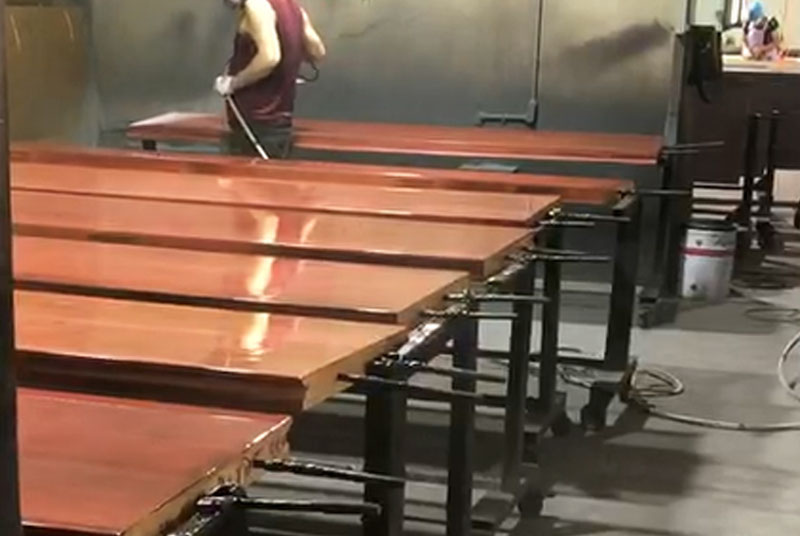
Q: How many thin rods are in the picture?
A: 13